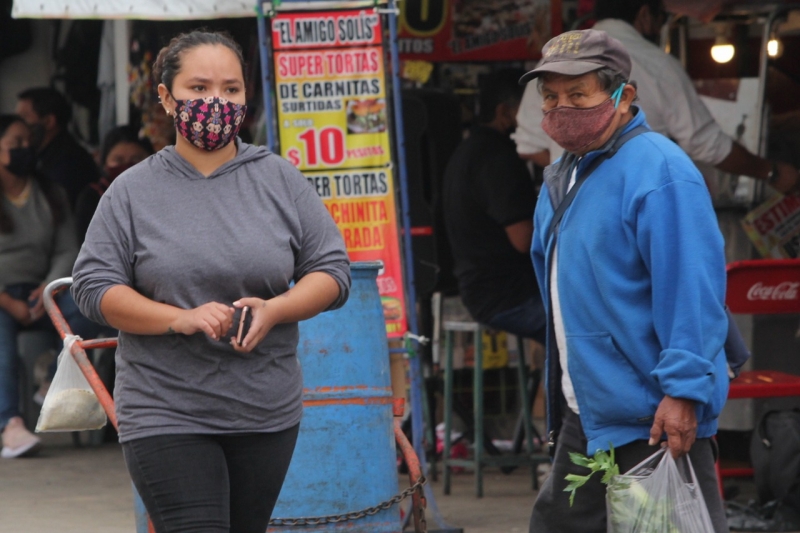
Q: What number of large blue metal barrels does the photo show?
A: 1